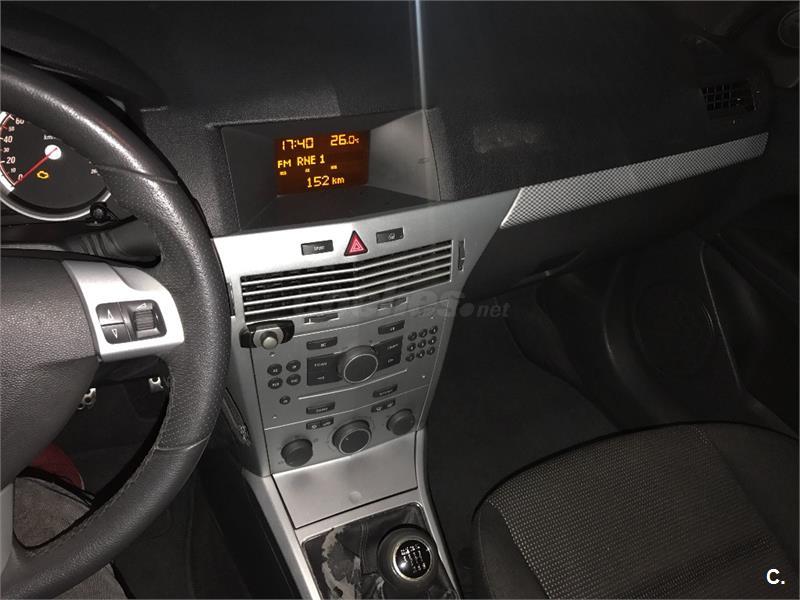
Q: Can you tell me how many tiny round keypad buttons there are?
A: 9